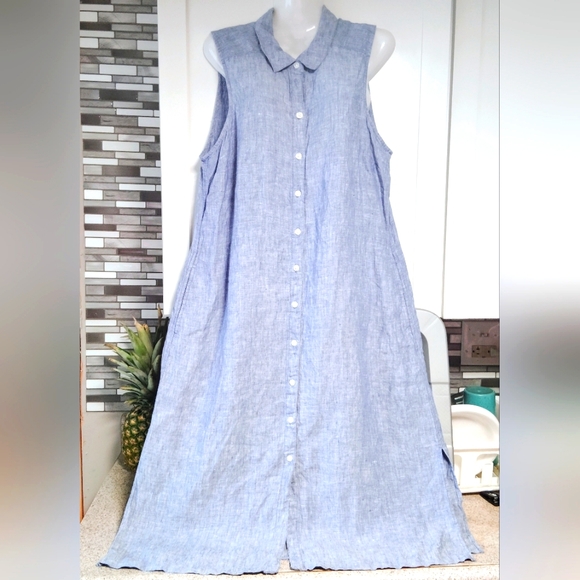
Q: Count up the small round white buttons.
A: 11